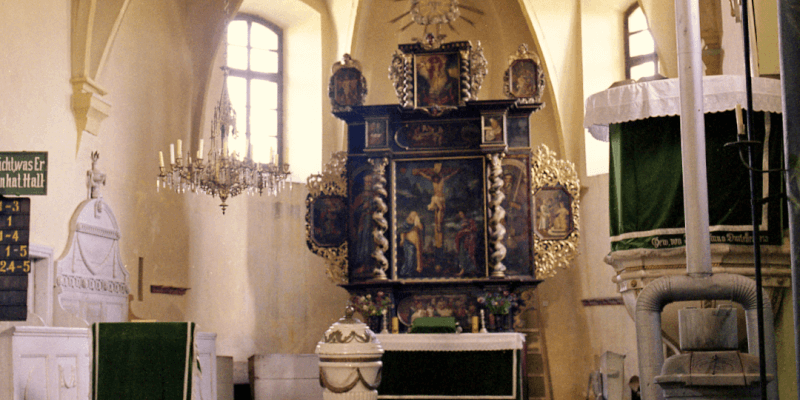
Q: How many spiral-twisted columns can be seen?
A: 4